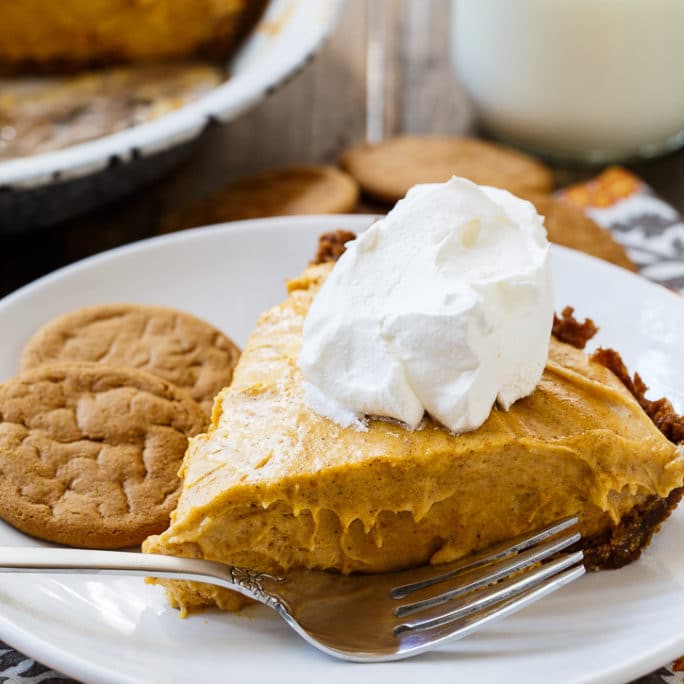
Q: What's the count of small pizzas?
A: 0